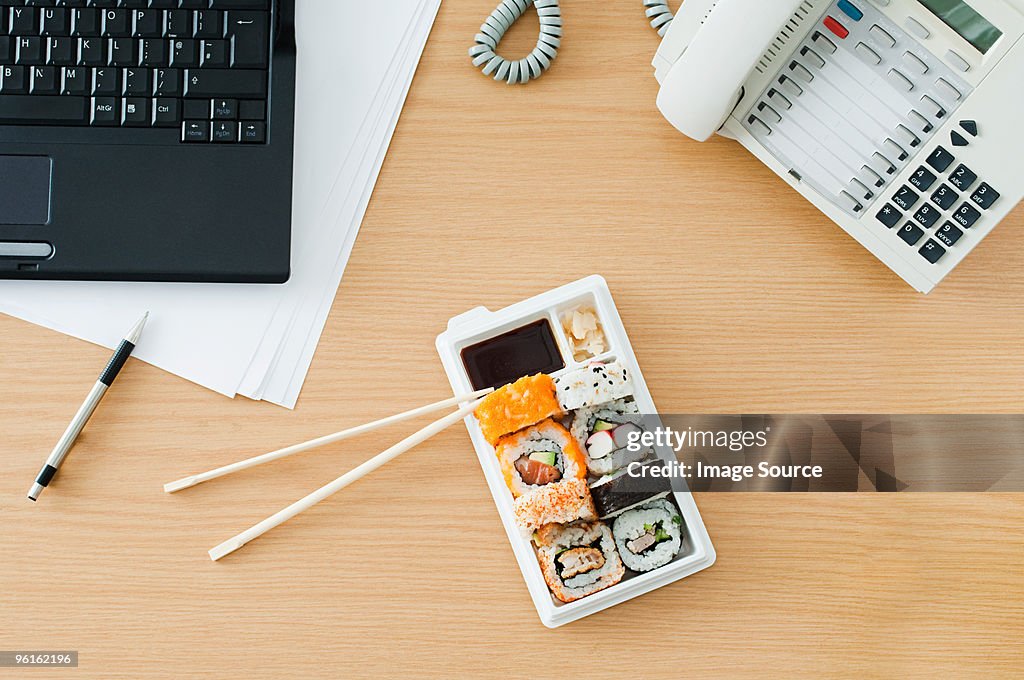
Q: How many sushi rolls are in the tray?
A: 8